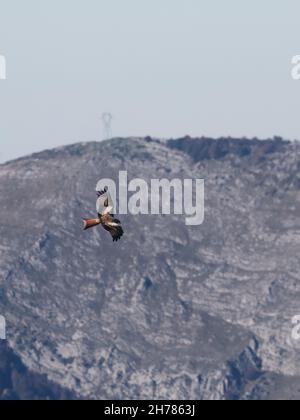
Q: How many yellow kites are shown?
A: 0